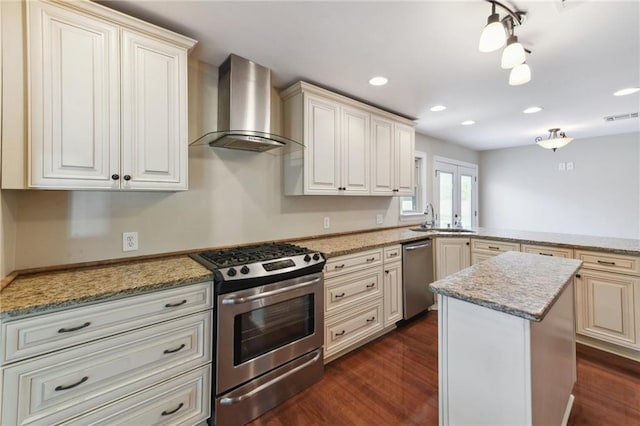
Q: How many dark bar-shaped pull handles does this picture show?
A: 15